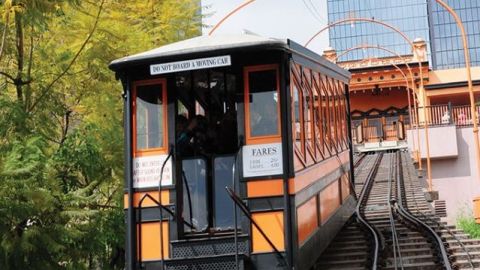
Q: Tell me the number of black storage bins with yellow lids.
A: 0